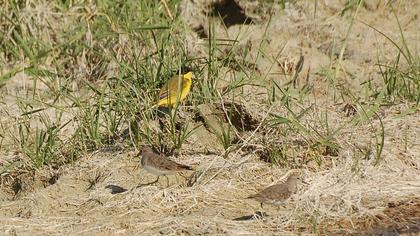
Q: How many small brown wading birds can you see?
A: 2